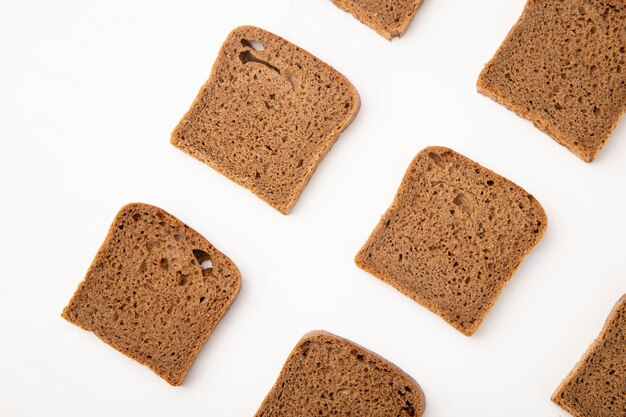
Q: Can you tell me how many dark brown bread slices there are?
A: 7